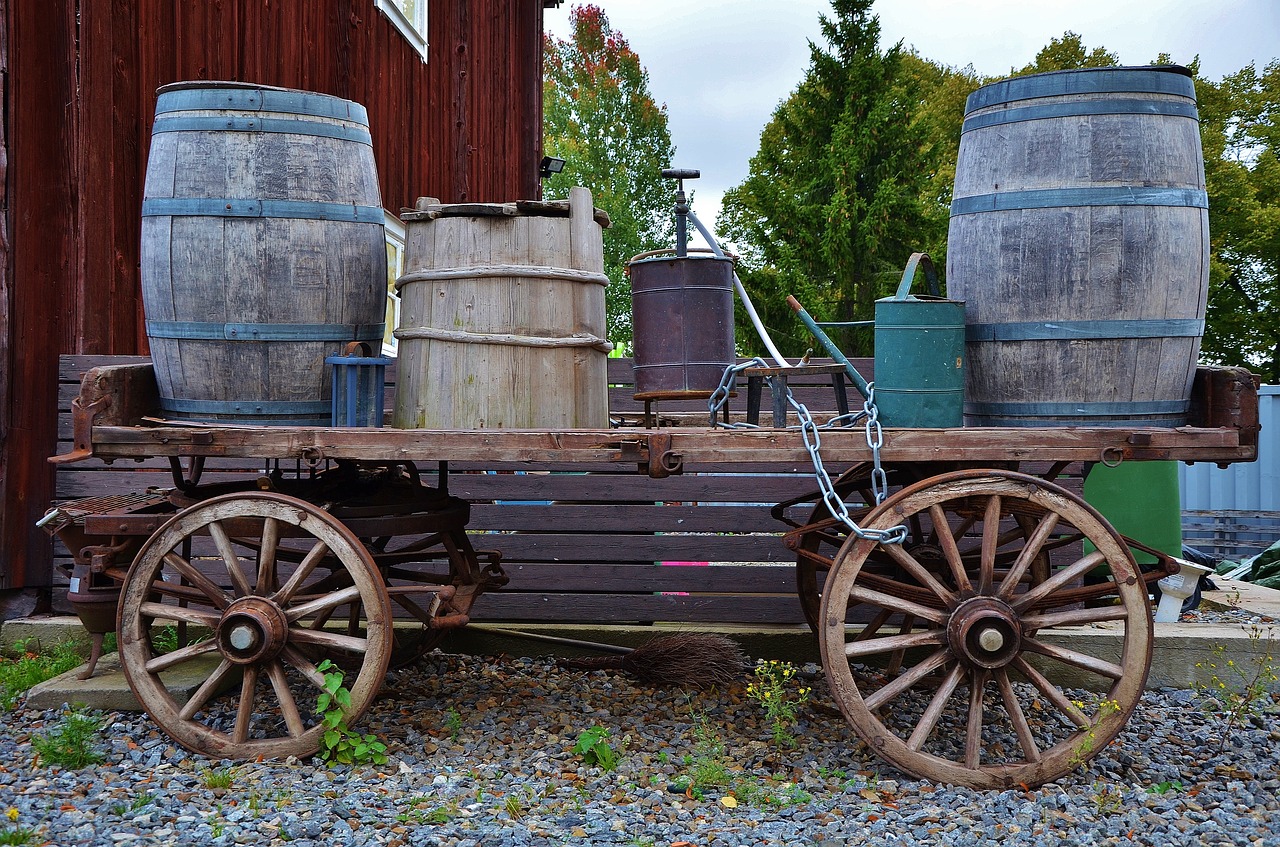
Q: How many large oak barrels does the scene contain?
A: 2